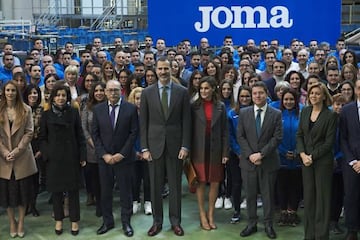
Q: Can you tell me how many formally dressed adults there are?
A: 8